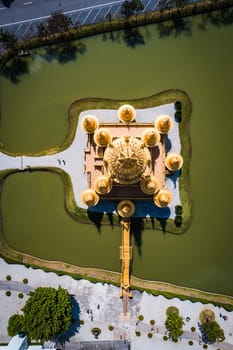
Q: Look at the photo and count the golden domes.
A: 12